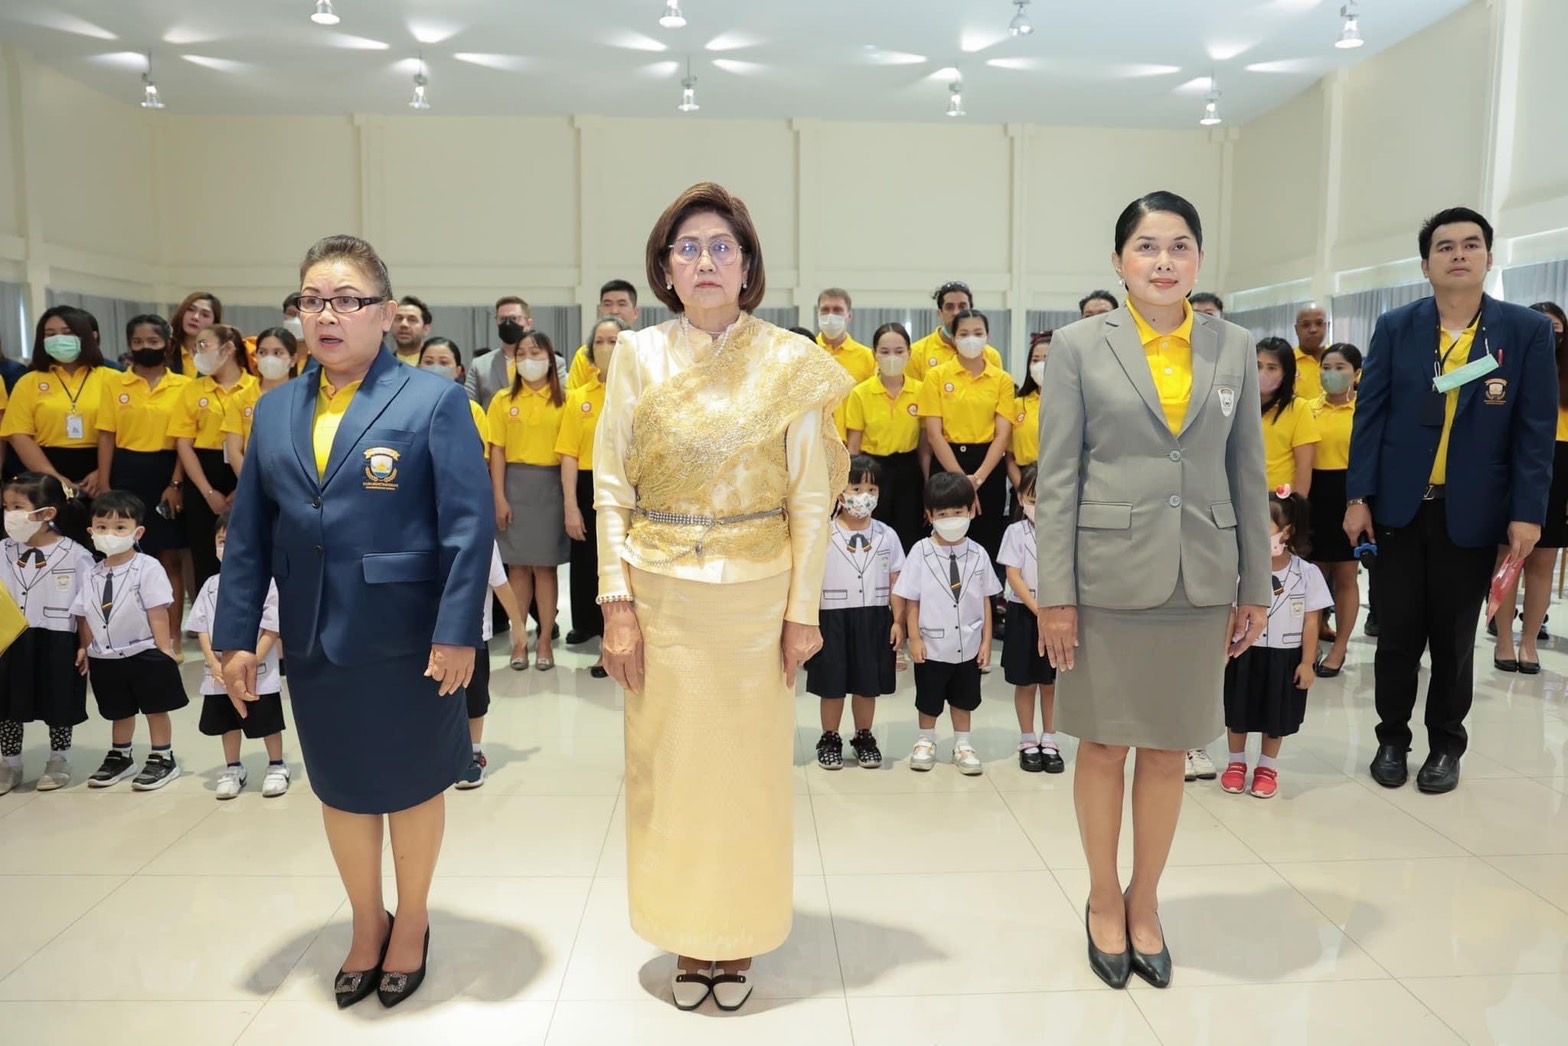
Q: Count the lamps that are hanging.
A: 9